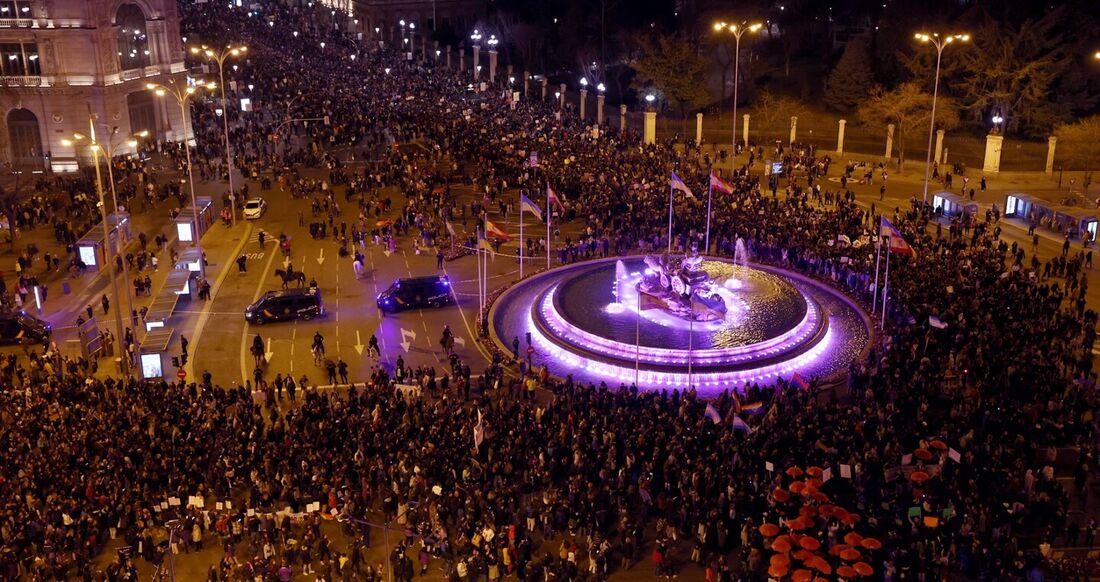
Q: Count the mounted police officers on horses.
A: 6